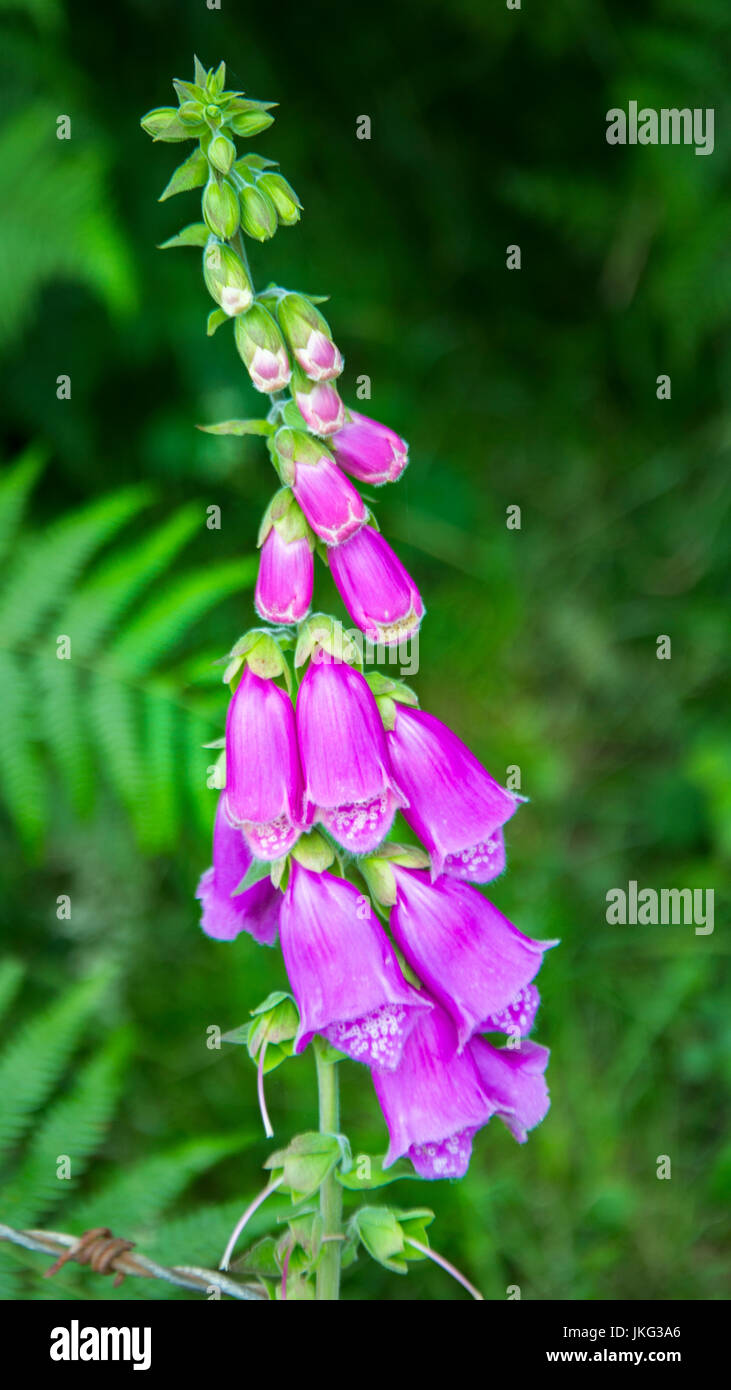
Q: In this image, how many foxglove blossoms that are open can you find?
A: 8